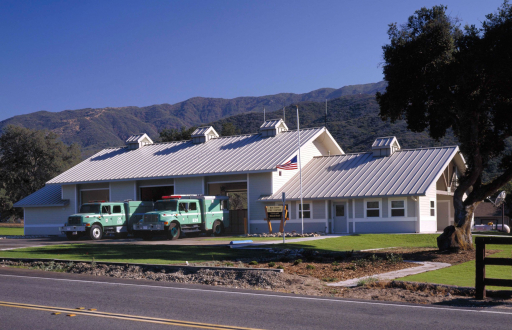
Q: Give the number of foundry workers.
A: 0